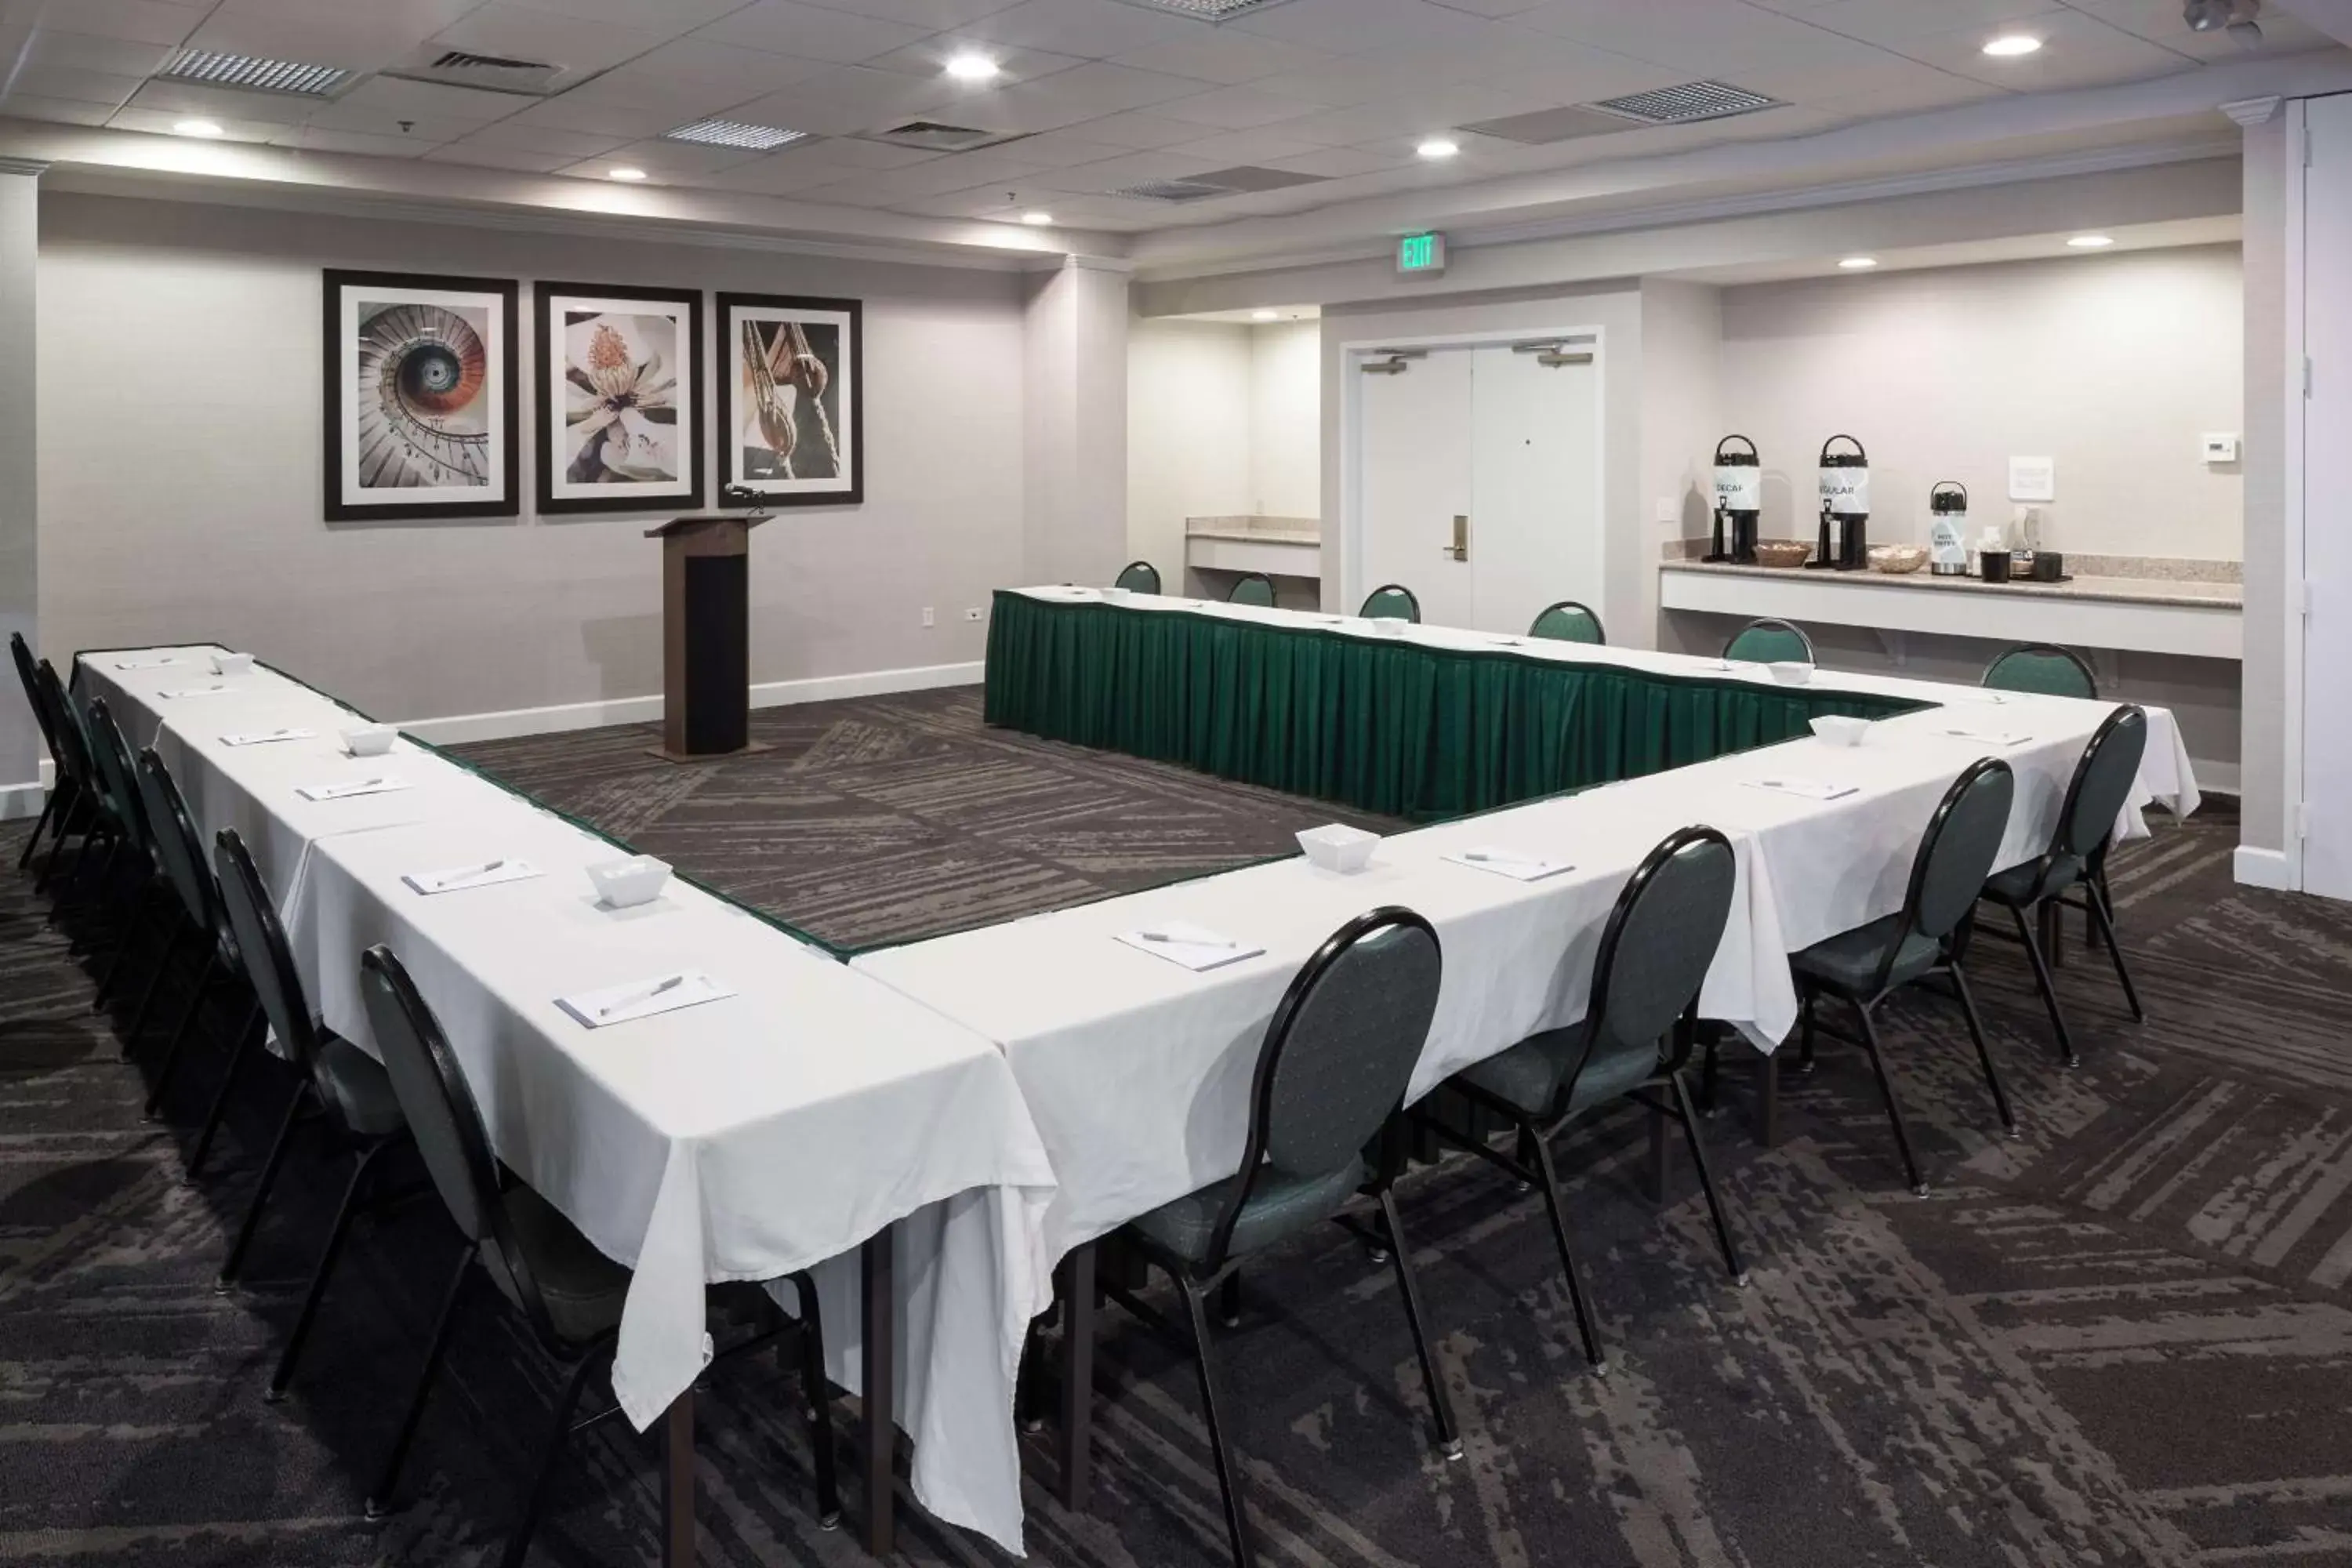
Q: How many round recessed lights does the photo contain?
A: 9